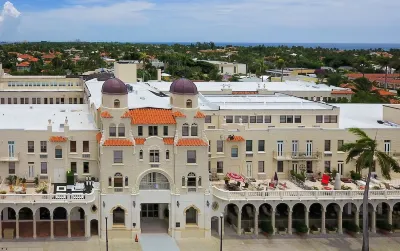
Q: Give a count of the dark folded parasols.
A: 1